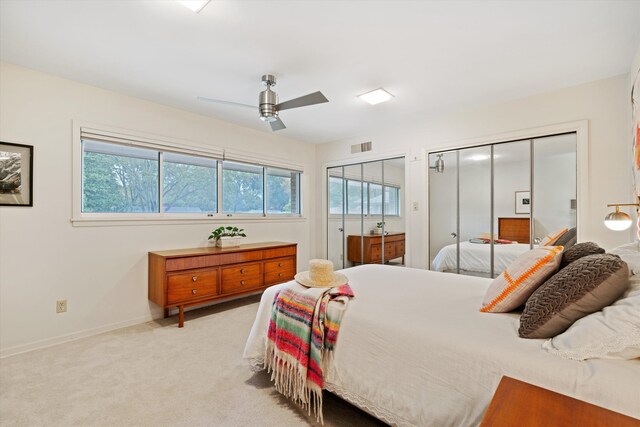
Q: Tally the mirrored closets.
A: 2